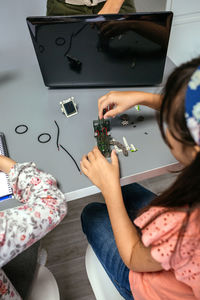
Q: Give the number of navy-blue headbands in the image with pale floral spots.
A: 1